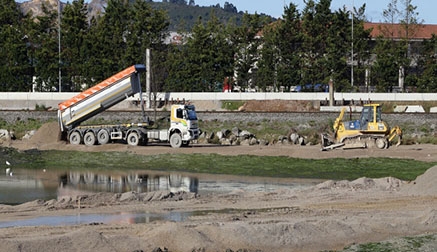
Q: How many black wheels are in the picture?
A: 5